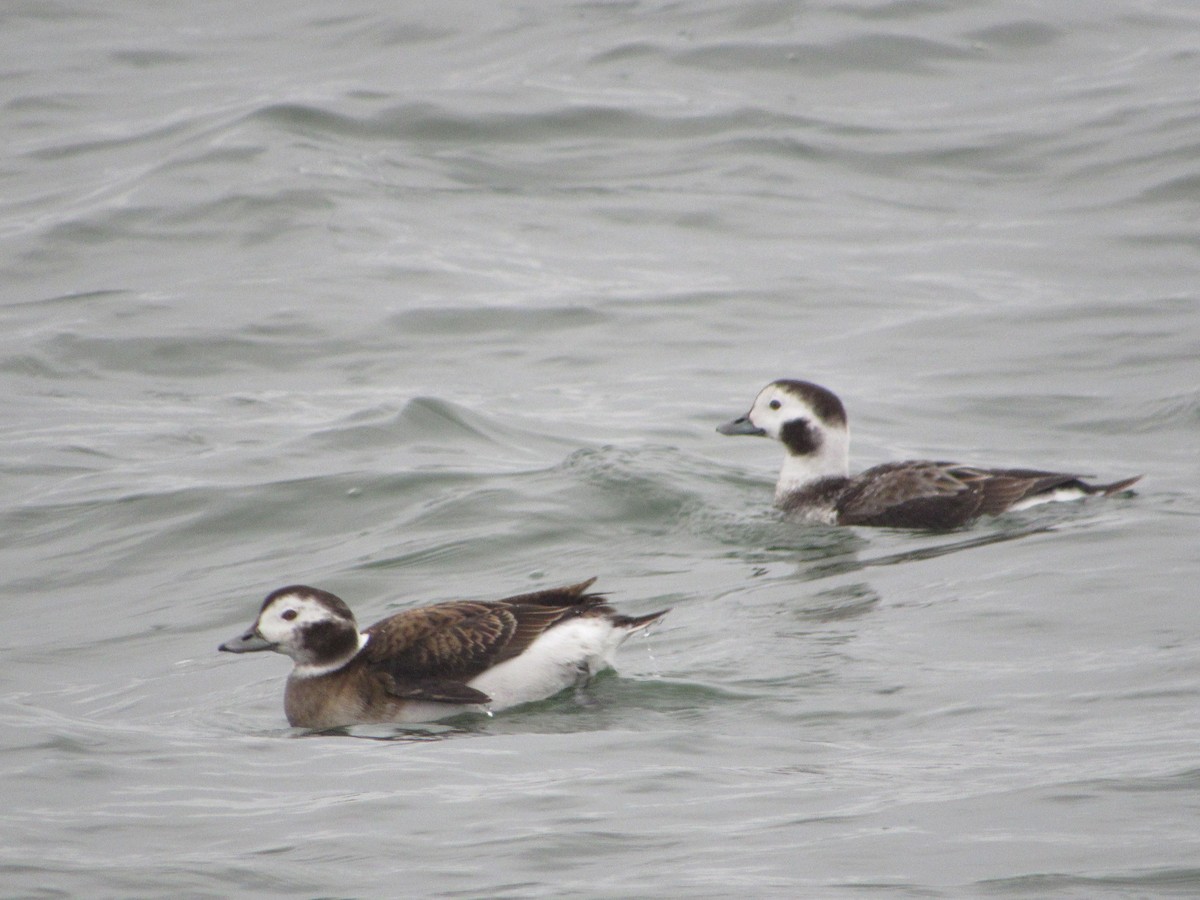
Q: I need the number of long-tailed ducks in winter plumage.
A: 2